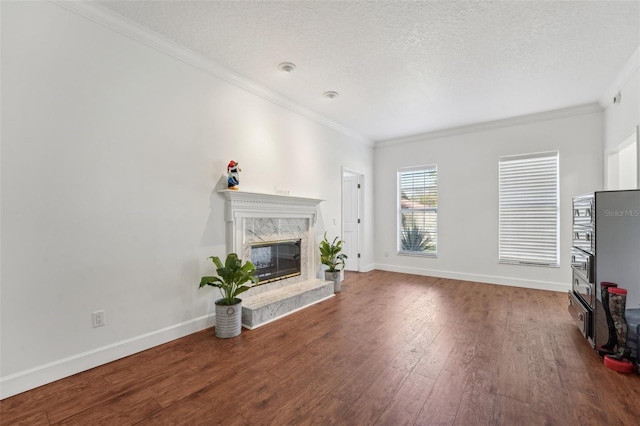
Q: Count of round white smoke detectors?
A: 2